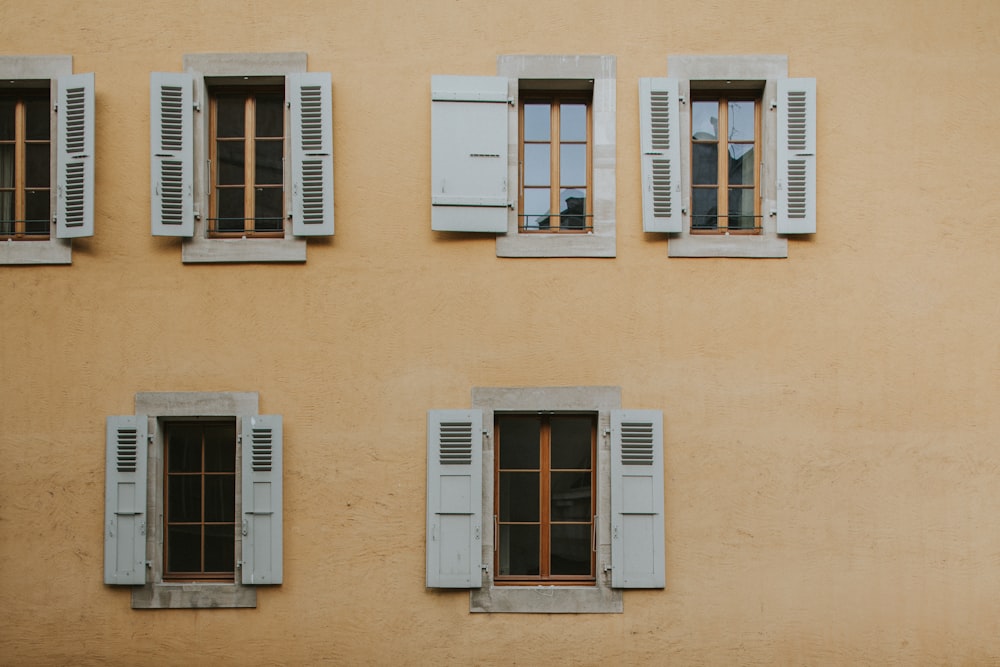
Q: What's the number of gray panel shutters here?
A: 10